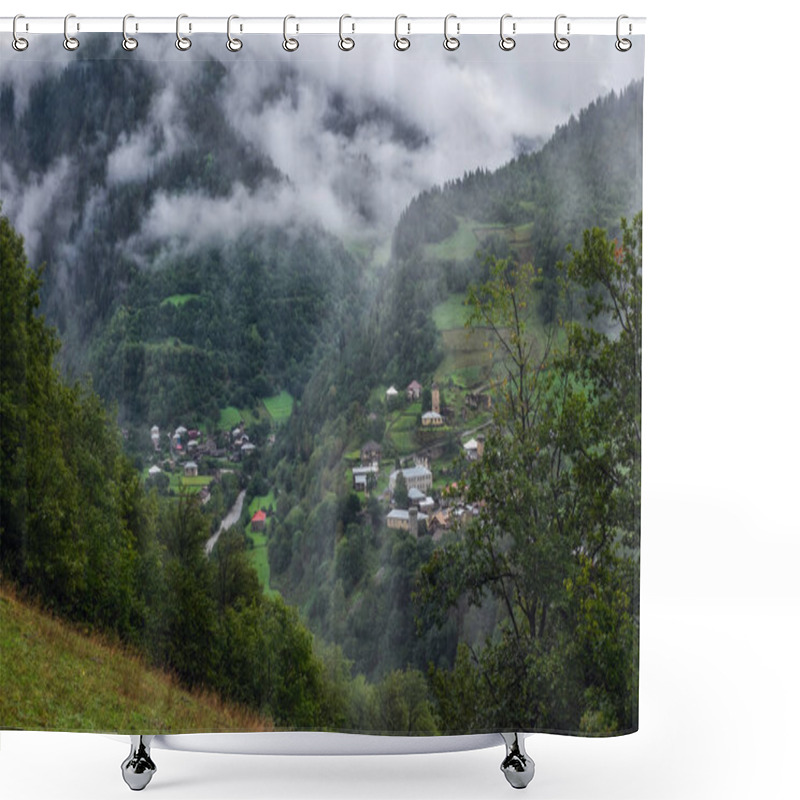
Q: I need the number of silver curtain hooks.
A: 12